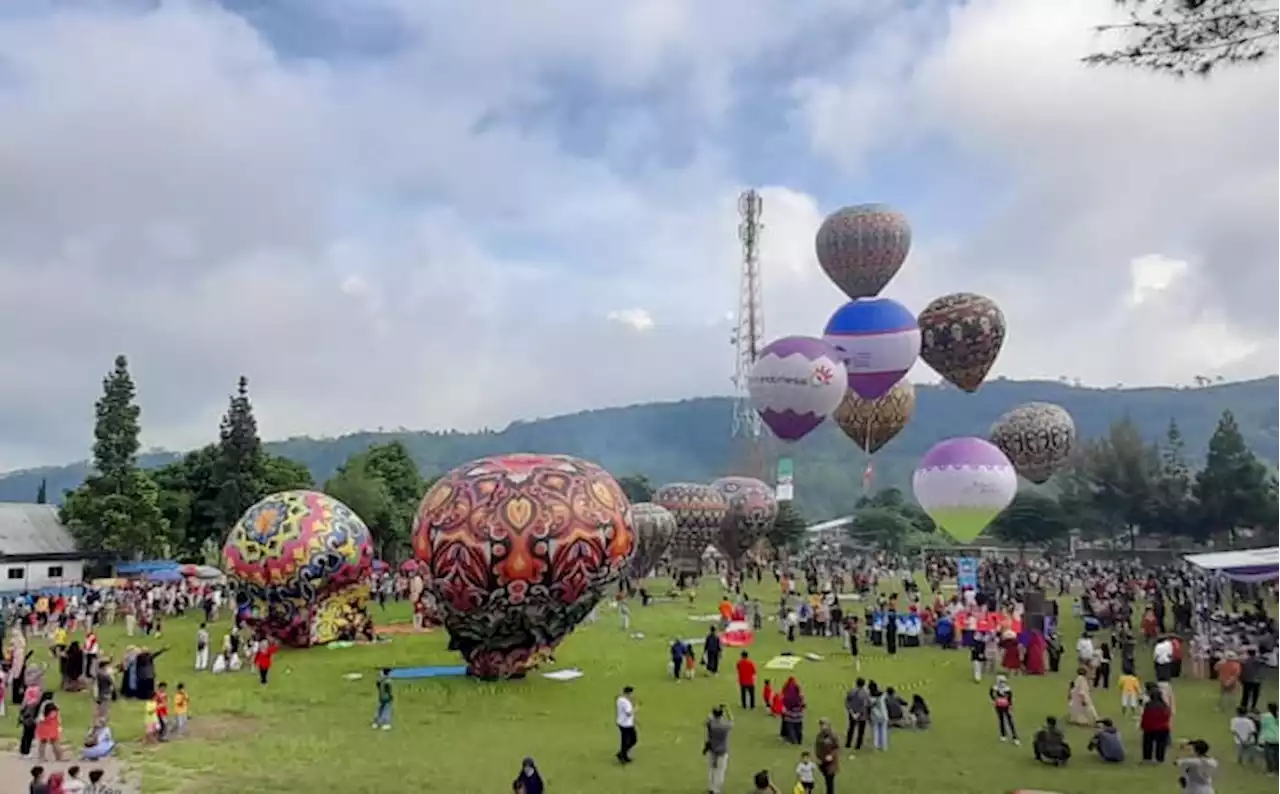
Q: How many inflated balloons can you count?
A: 12